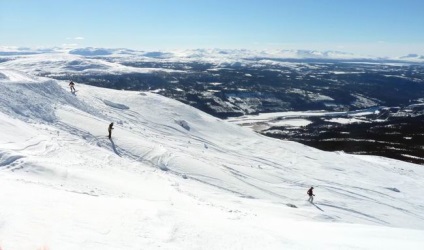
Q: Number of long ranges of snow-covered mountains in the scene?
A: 1